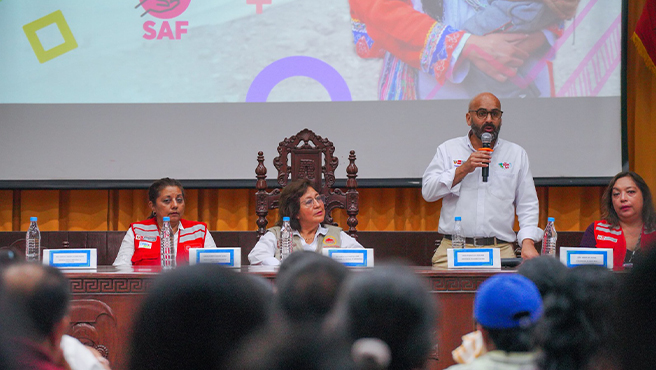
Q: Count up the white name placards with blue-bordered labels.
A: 5